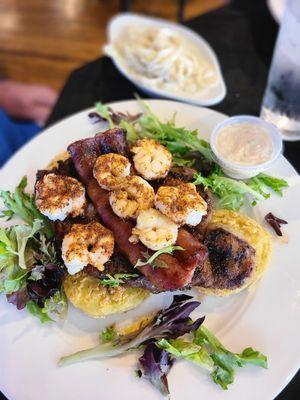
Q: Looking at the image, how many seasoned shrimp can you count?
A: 7